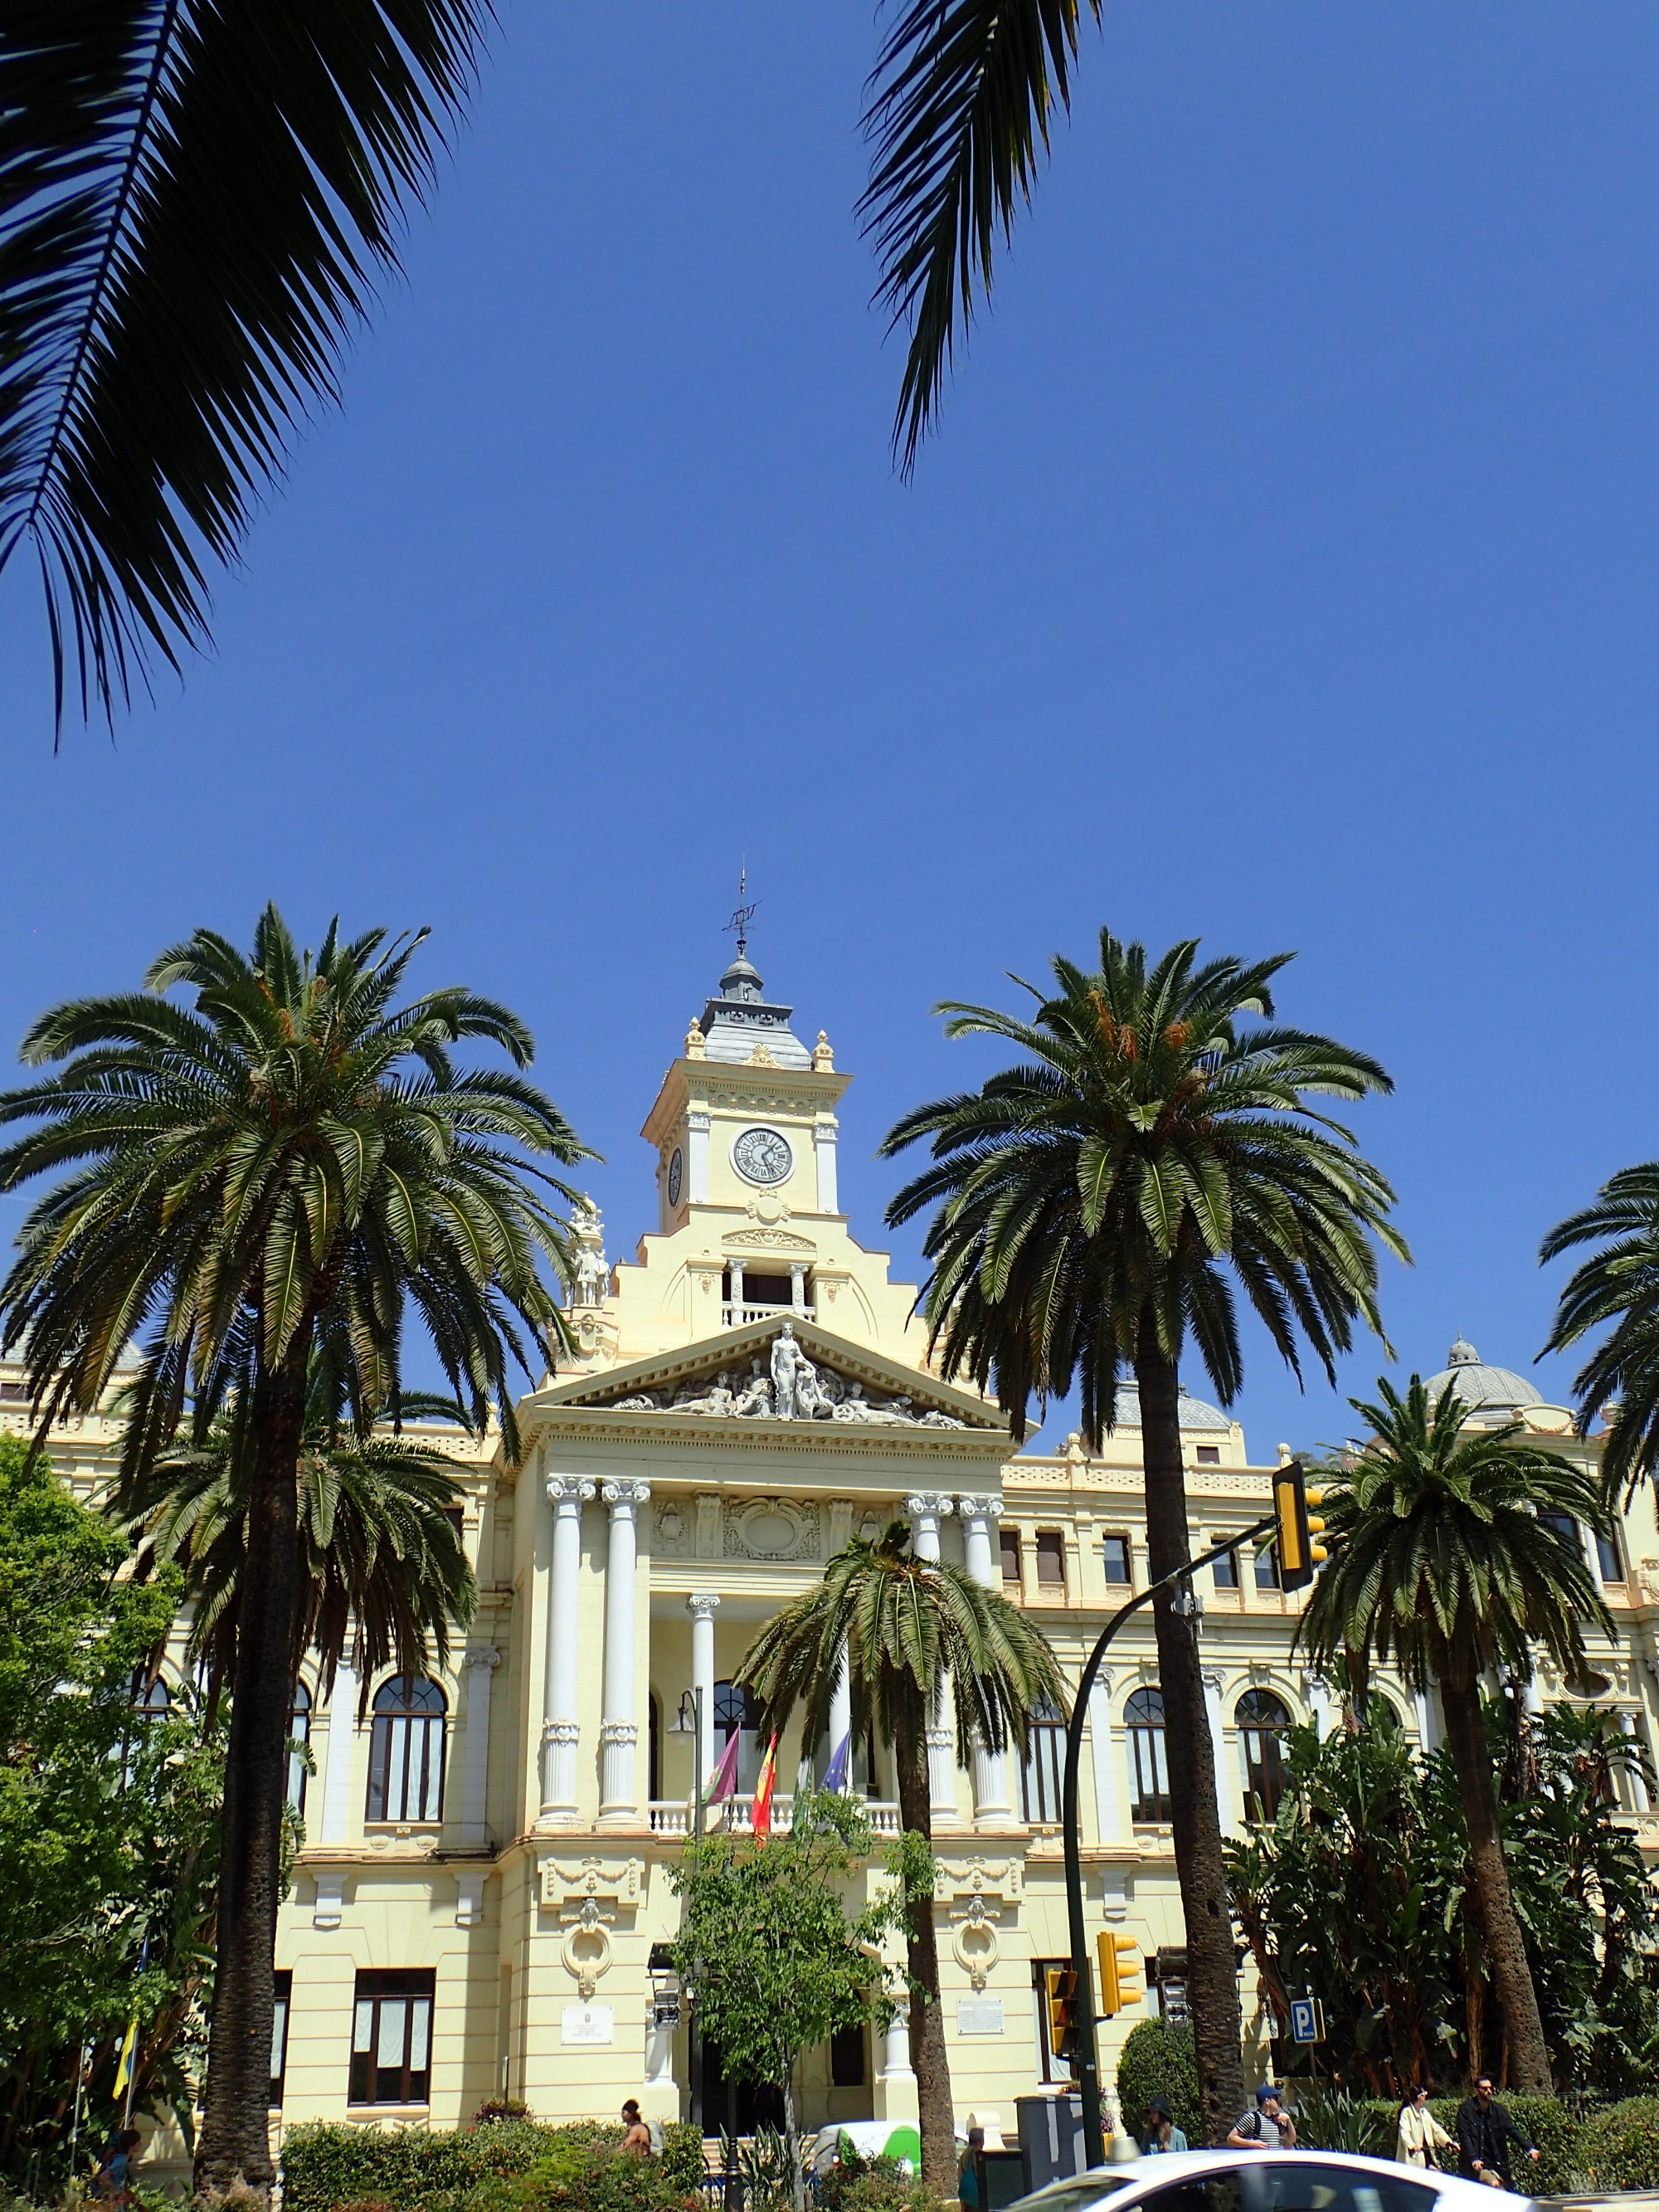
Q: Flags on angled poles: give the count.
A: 4